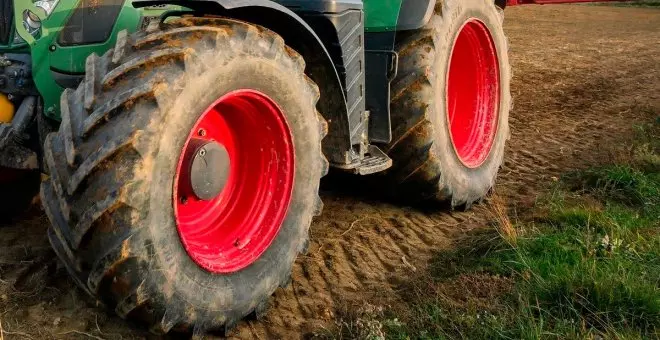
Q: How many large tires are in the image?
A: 2